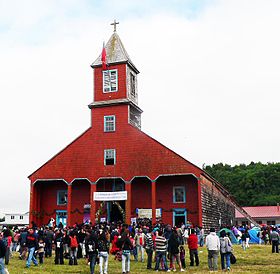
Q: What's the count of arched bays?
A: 5